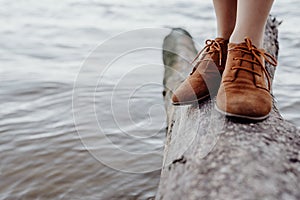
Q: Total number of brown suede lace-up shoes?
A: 2